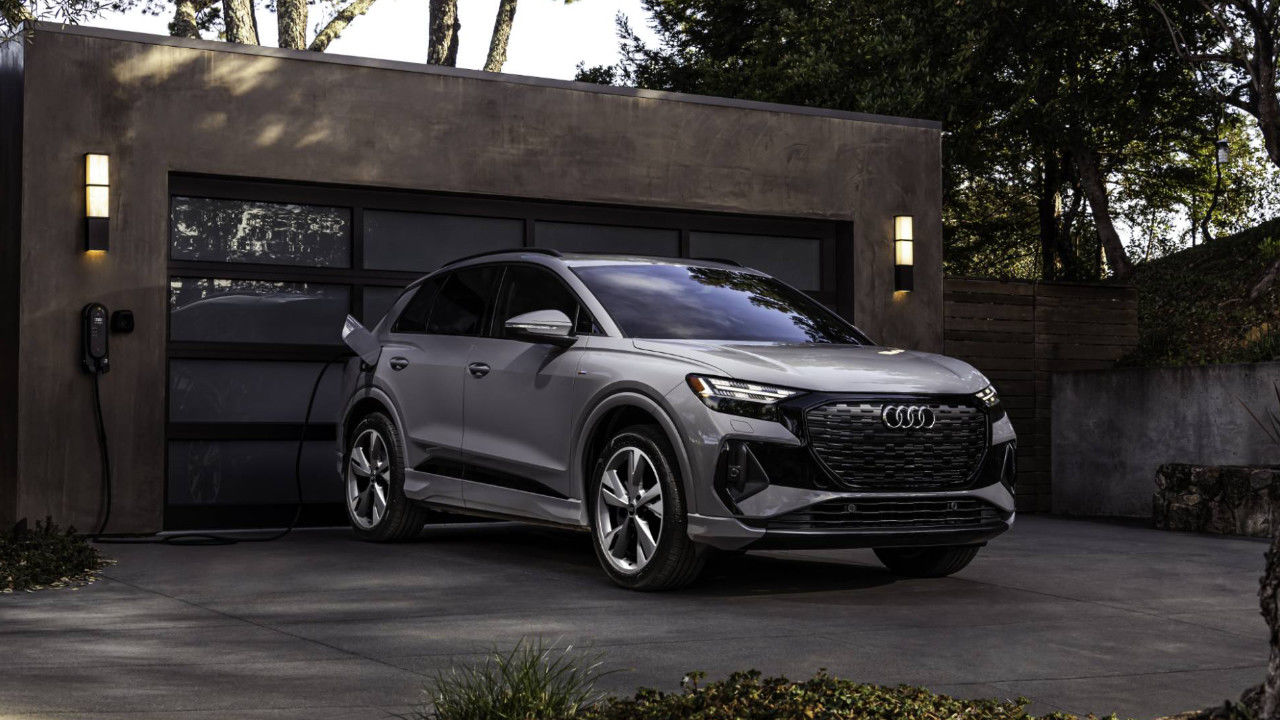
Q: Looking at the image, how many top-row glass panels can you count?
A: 4